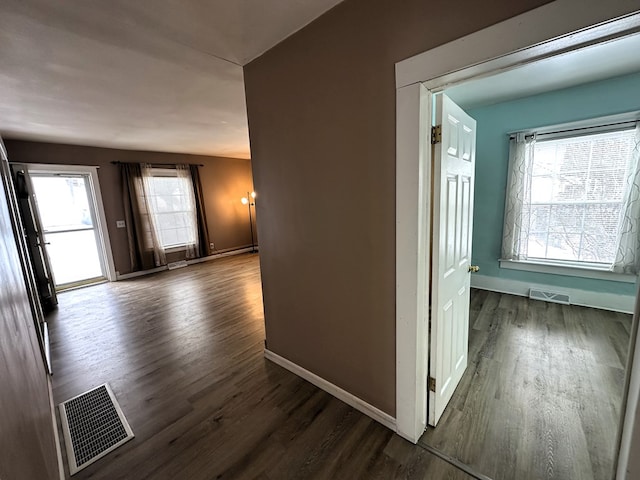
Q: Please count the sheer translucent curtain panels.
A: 4